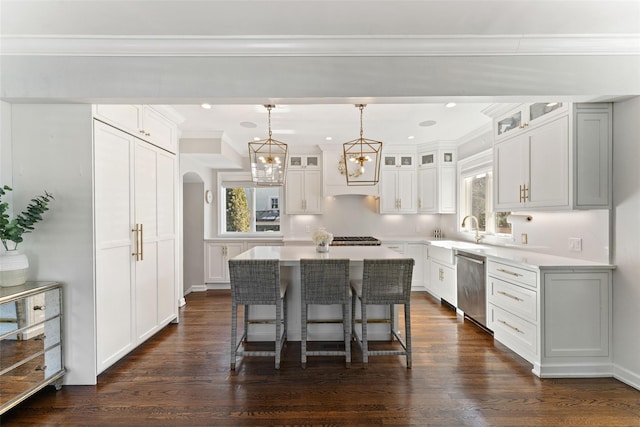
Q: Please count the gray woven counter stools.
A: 3